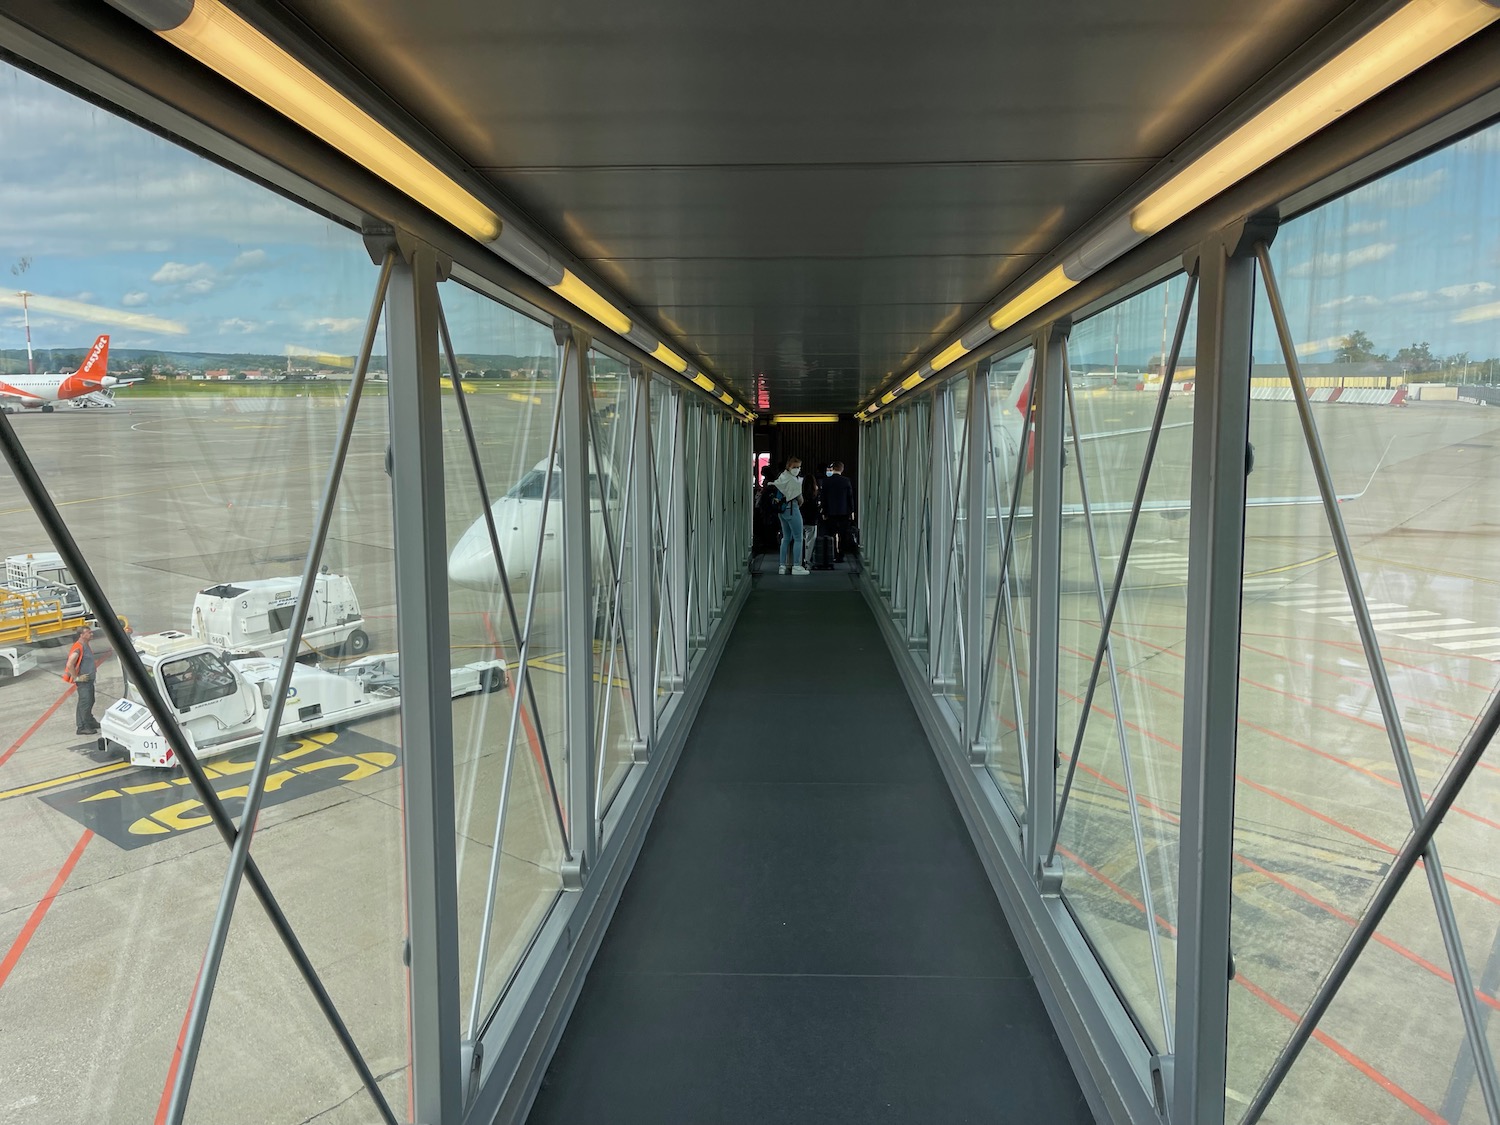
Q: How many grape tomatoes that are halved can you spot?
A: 0